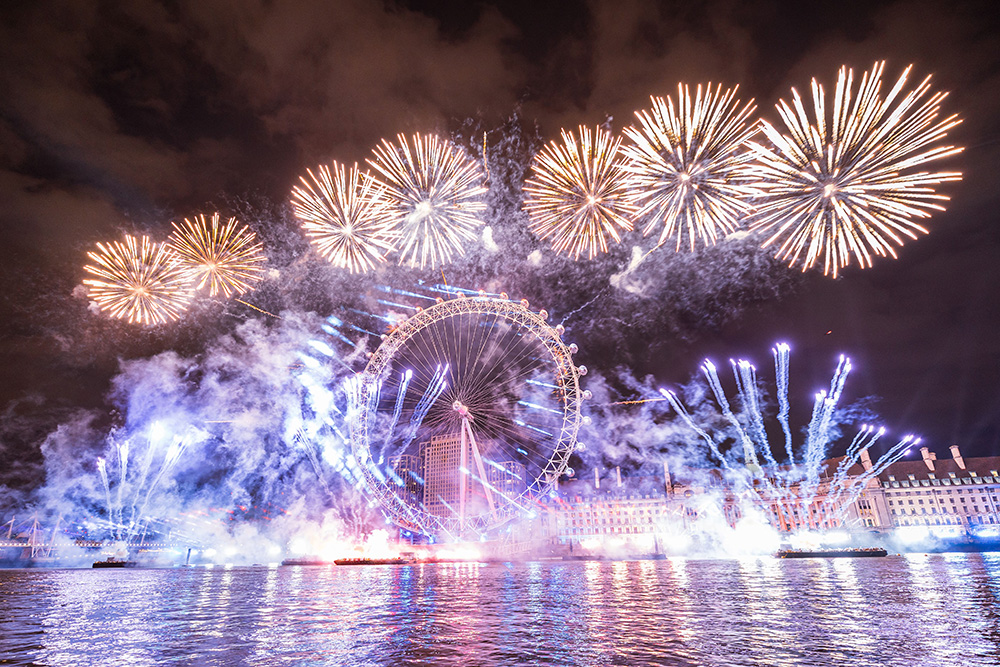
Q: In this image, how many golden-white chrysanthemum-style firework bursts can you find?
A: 7